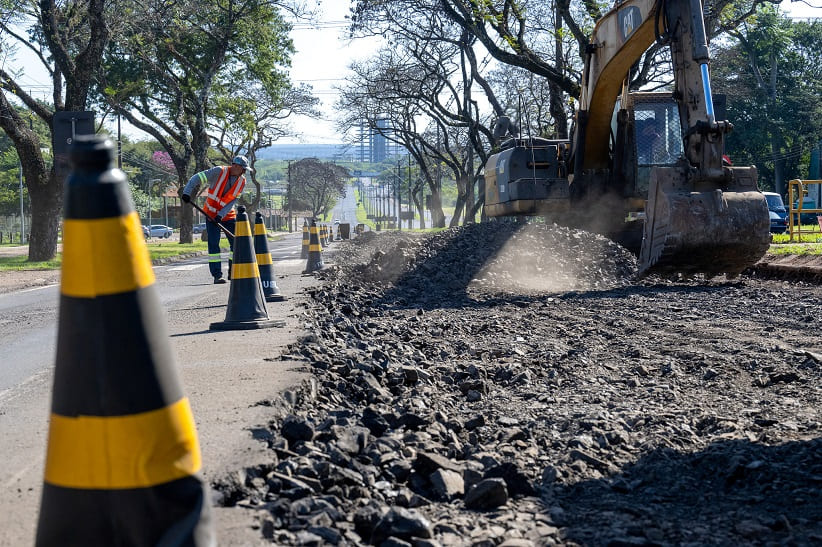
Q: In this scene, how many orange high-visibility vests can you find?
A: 1